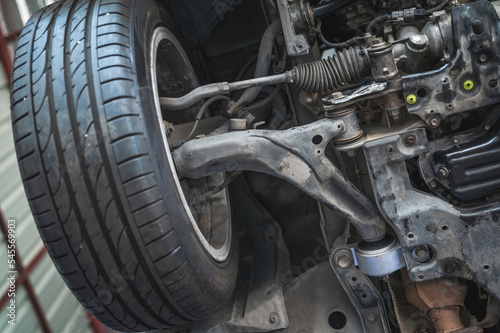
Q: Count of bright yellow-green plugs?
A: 2